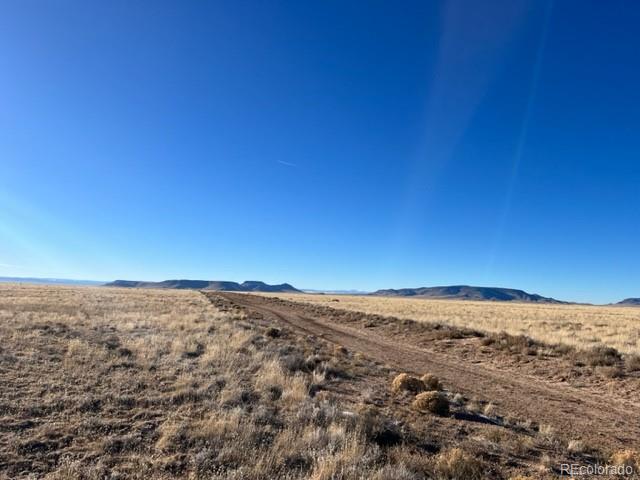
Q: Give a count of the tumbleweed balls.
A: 3